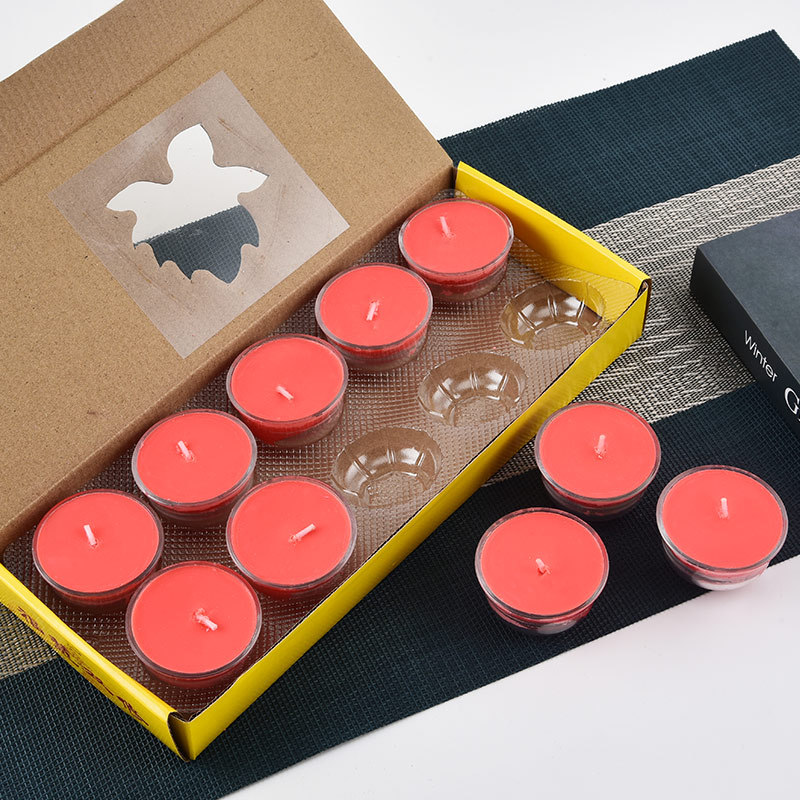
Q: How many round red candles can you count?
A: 10